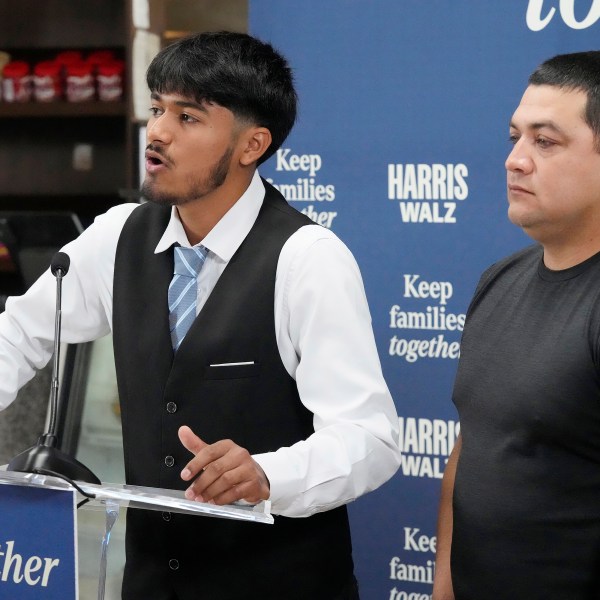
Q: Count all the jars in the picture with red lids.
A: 6